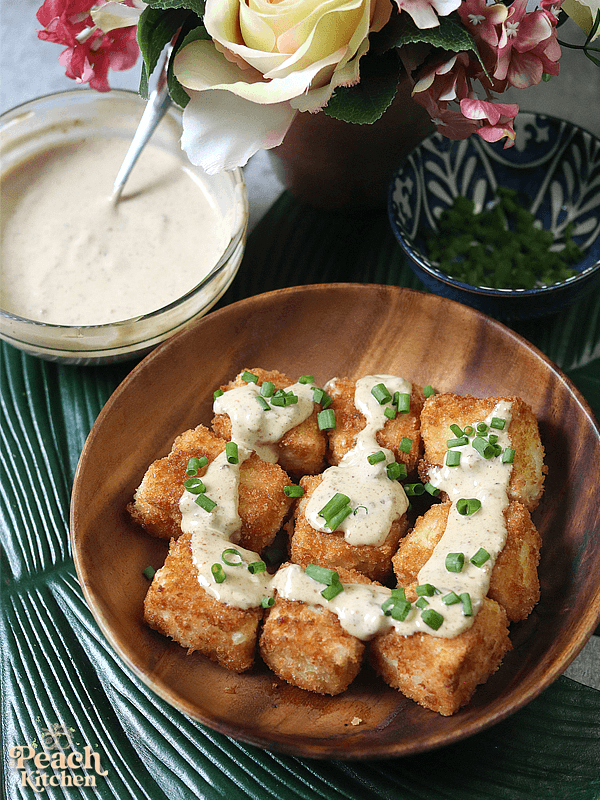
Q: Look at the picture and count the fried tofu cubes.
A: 9